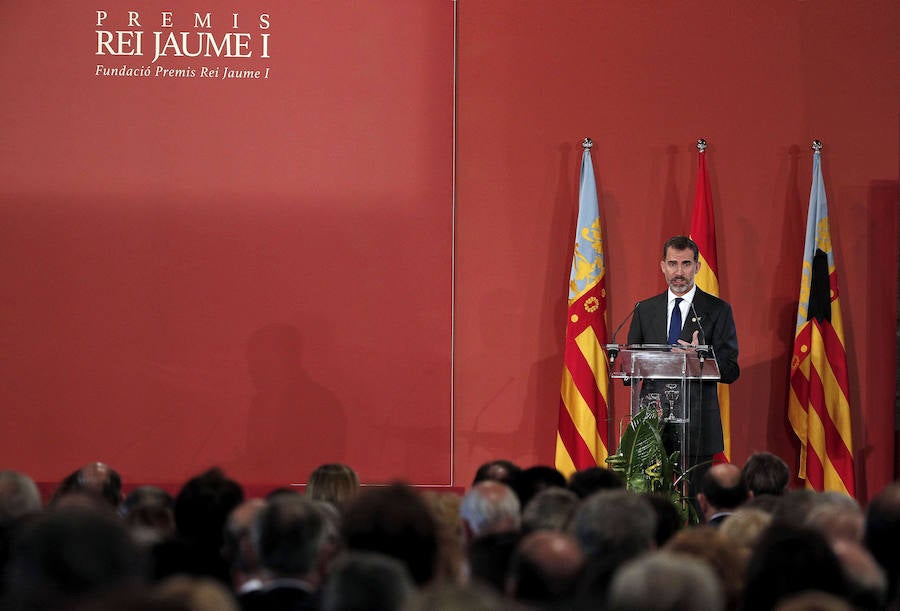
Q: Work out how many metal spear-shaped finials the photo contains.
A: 3